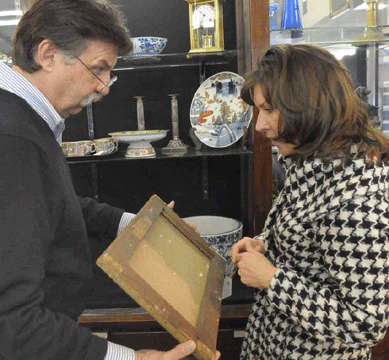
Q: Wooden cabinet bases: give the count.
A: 1